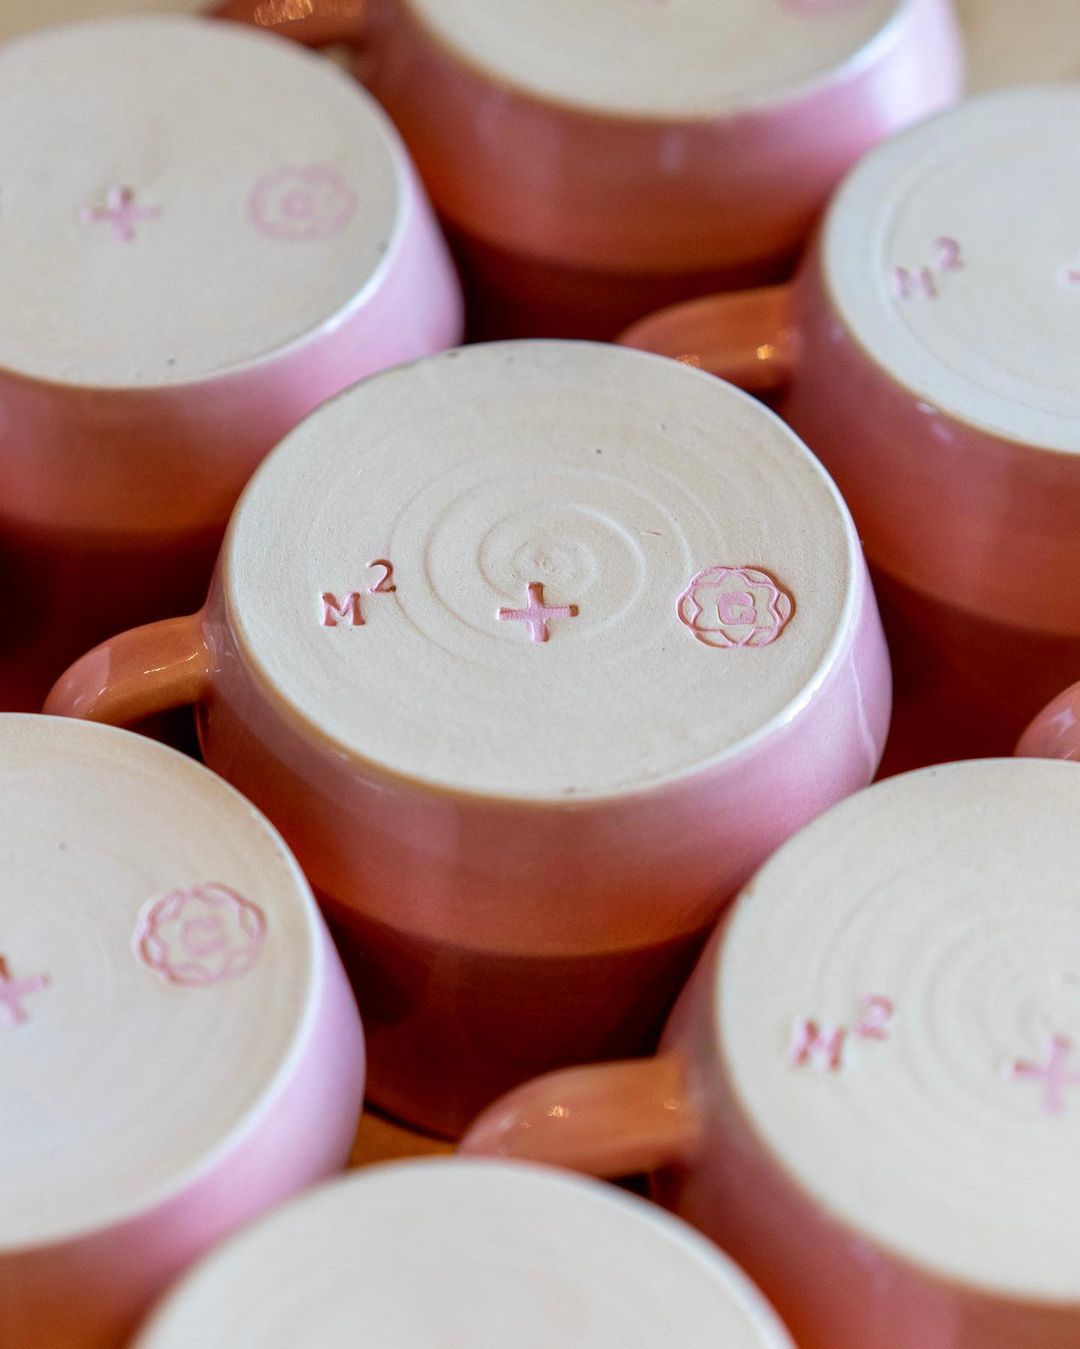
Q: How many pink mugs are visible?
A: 7